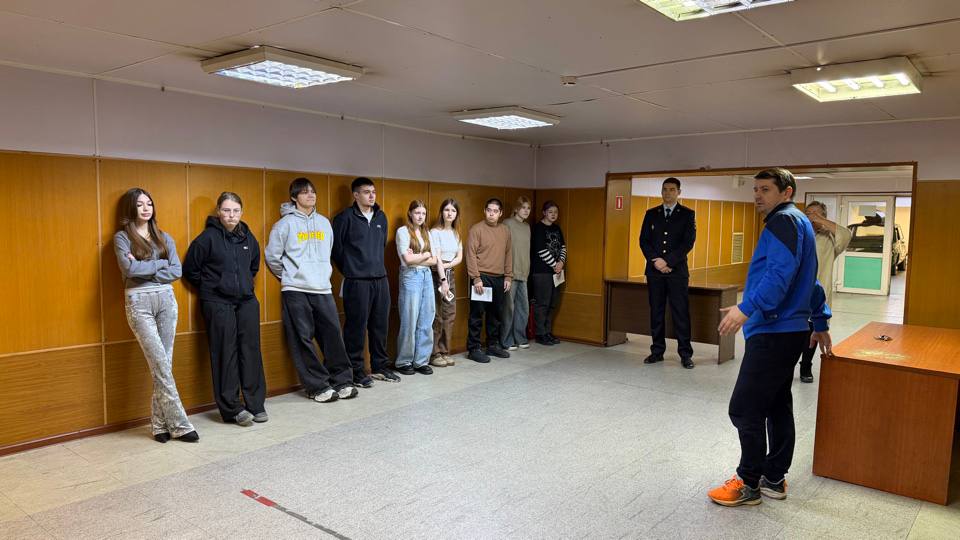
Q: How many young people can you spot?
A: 9